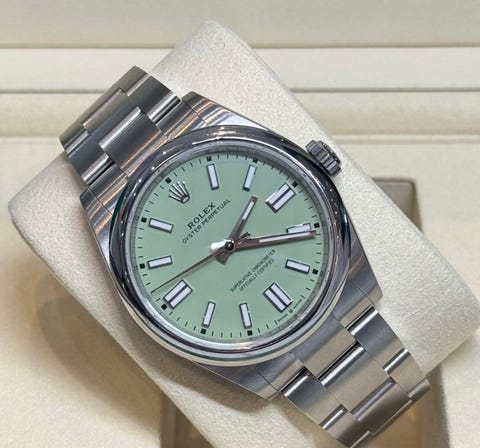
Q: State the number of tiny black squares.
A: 11